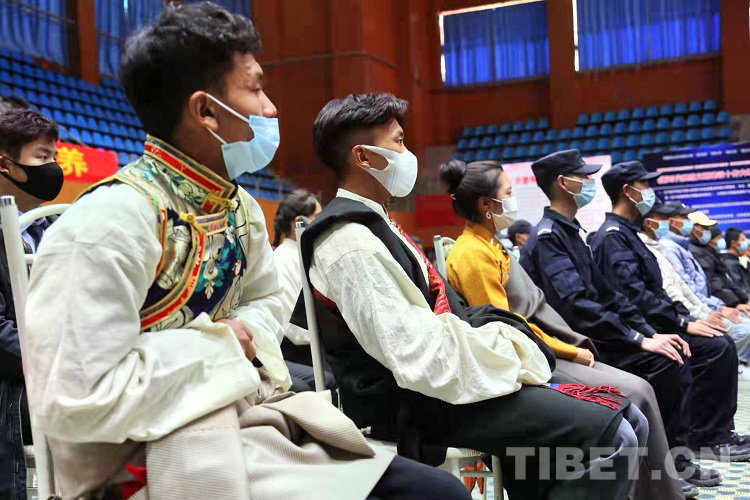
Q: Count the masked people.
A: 11